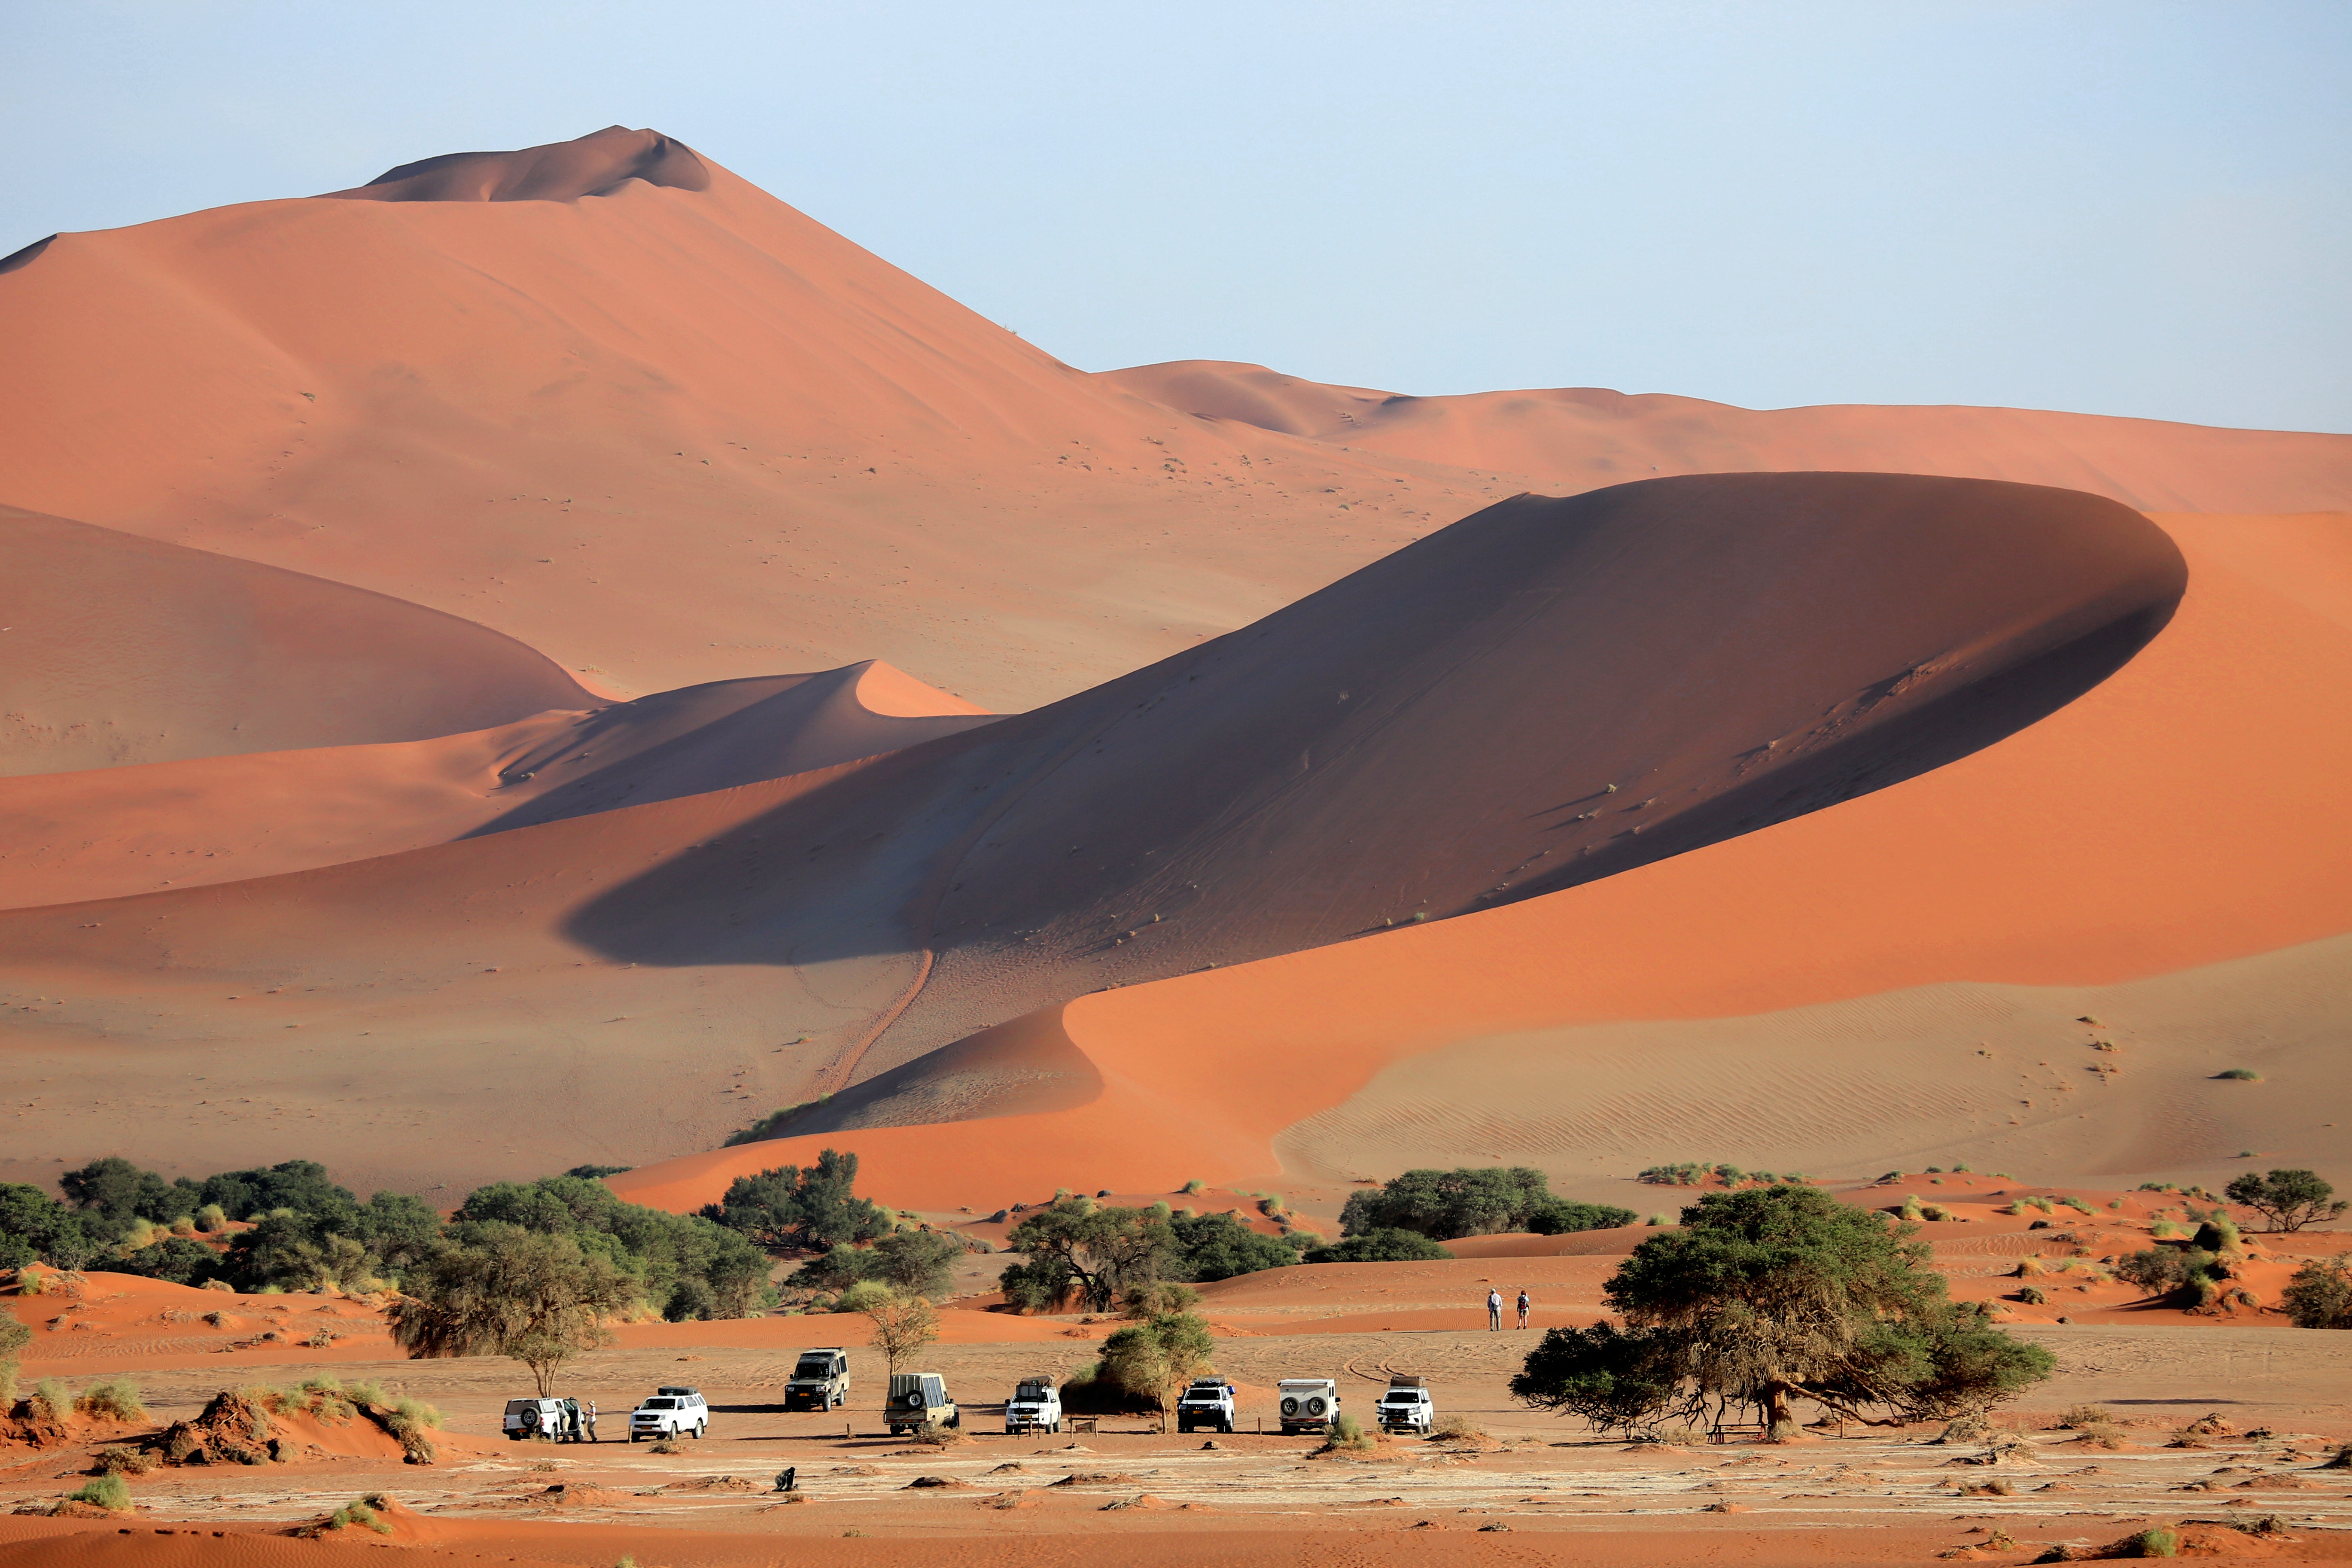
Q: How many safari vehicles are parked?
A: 8